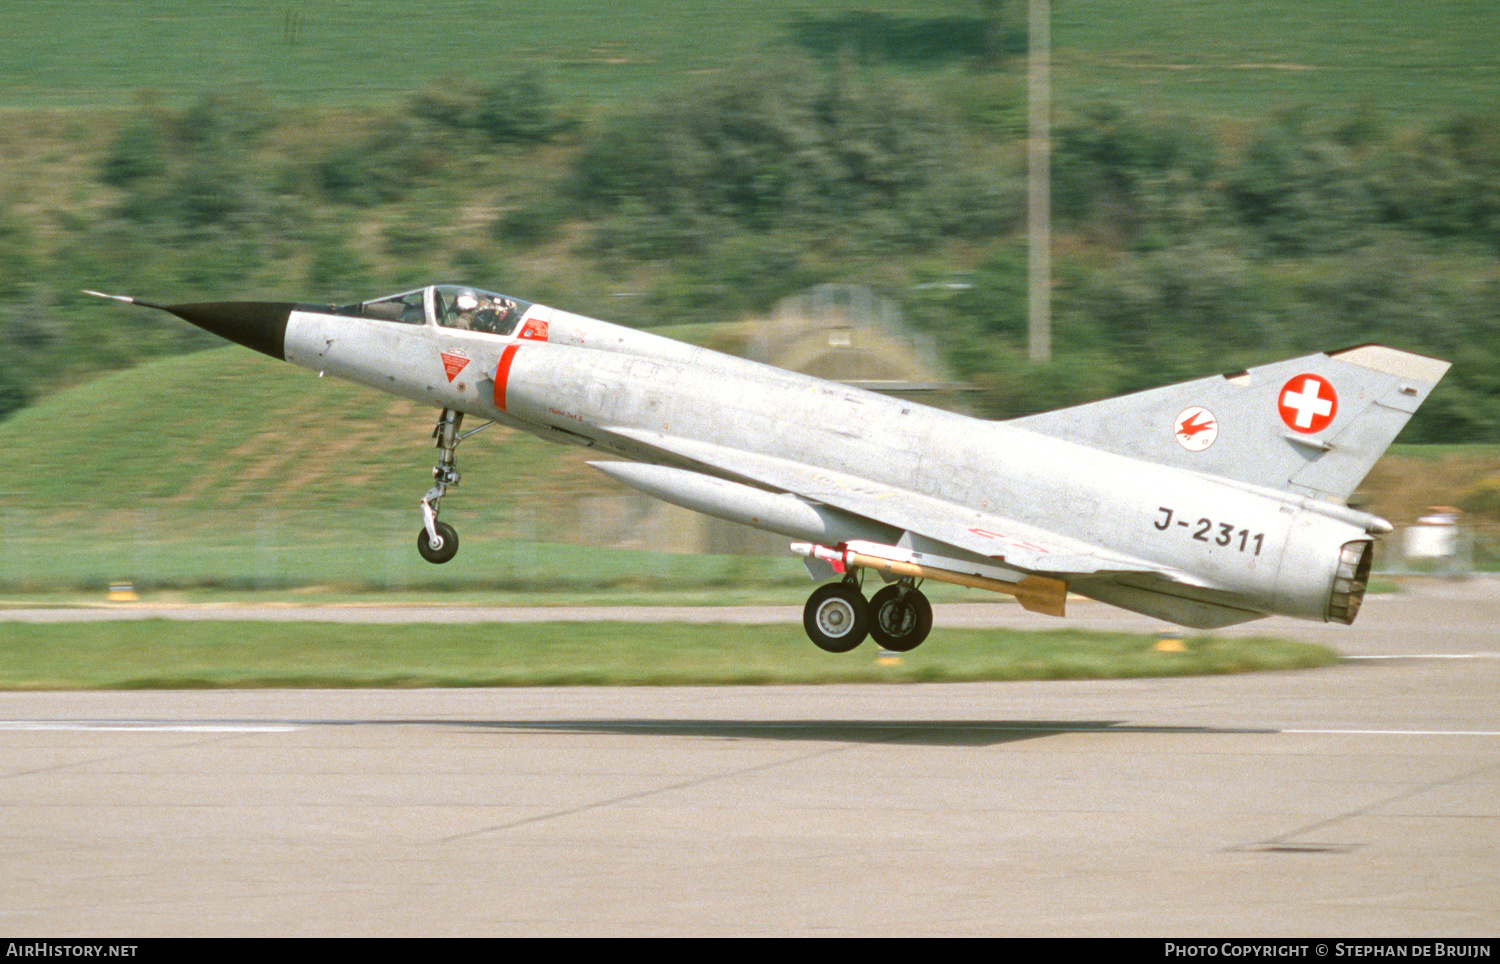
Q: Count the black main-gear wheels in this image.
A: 2